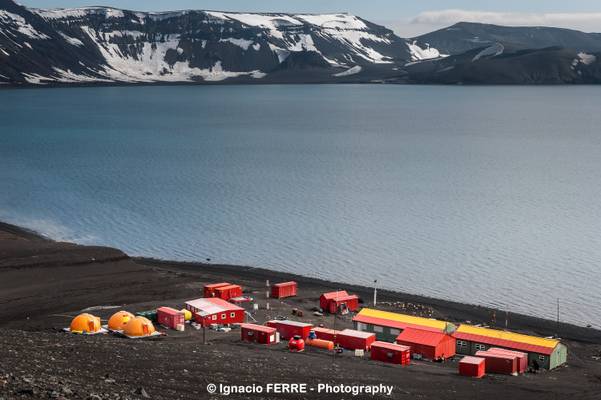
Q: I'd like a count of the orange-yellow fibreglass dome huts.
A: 3